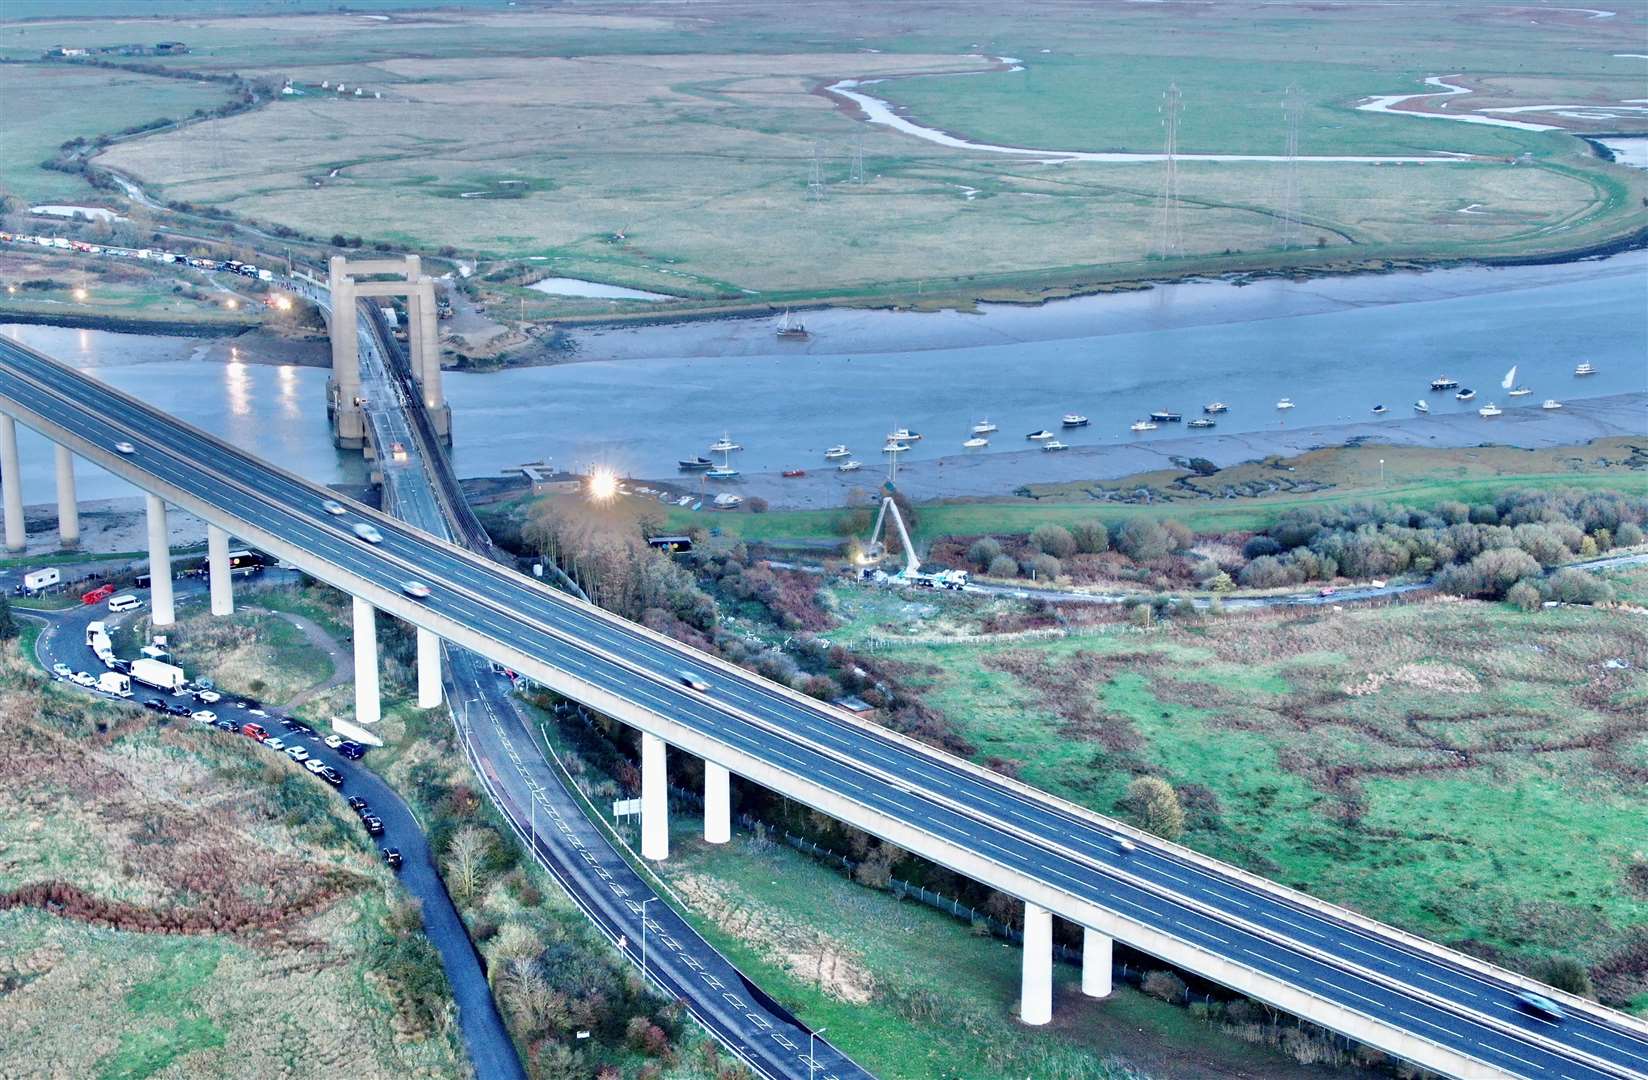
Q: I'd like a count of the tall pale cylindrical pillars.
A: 10